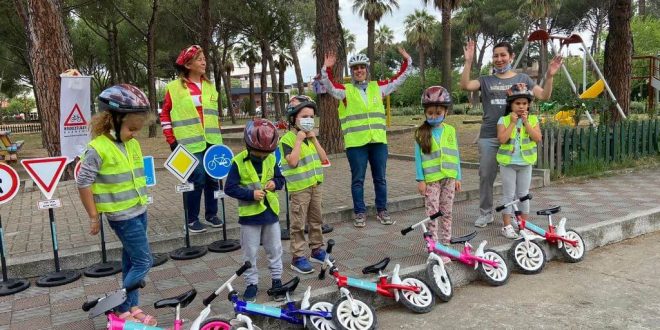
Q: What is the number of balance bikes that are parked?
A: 5